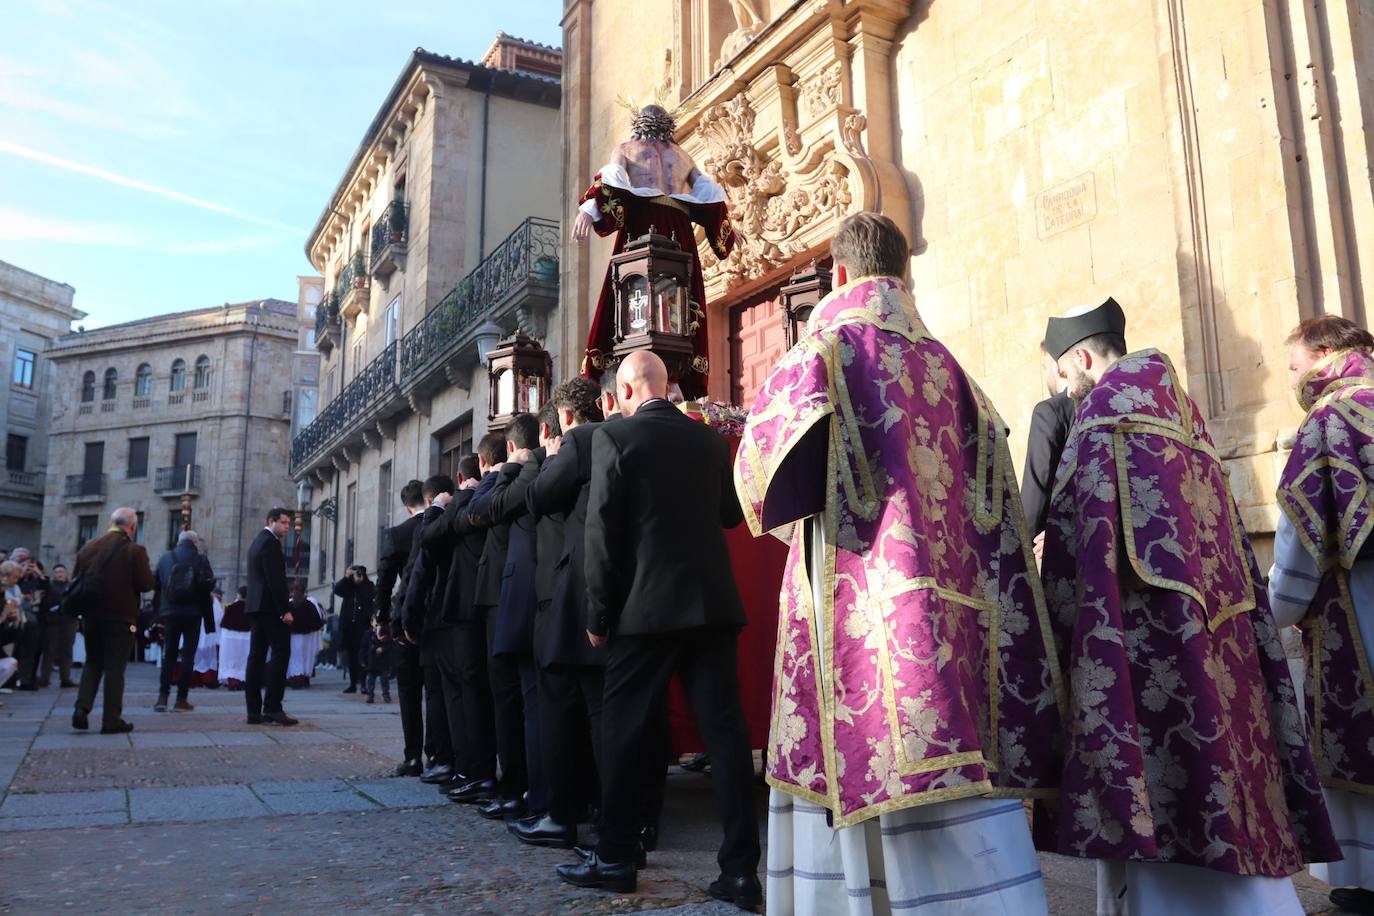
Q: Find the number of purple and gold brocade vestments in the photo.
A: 3